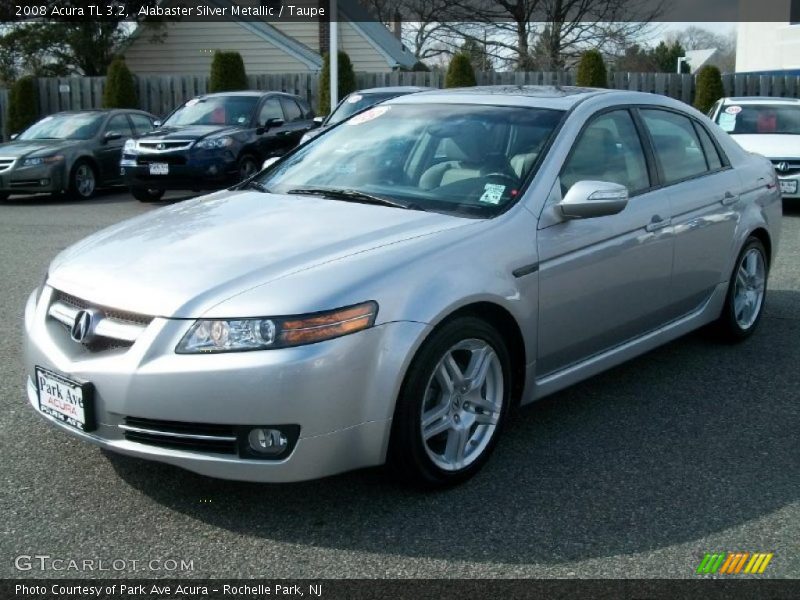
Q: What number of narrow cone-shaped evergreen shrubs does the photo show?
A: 7